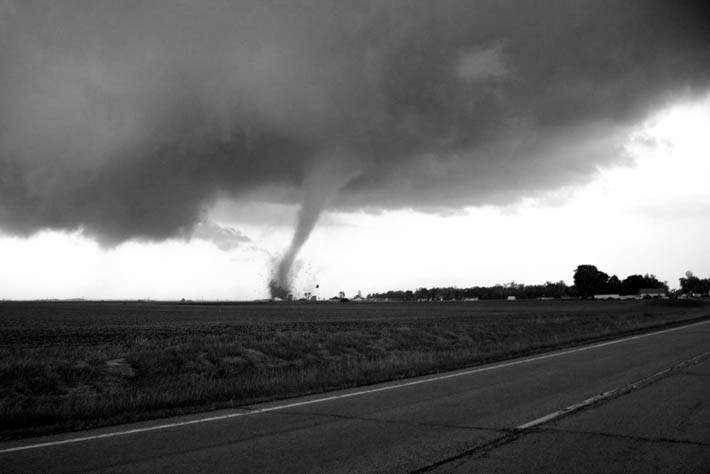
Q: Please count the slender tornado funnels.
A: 1